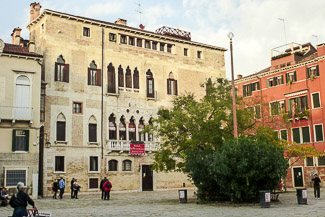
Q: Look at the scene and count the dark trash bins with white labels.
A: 3